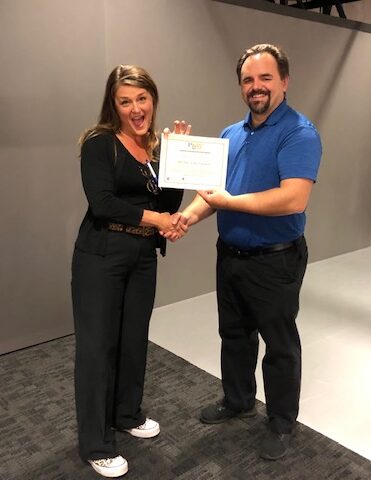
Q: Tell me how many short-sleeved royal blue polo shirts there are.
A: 1